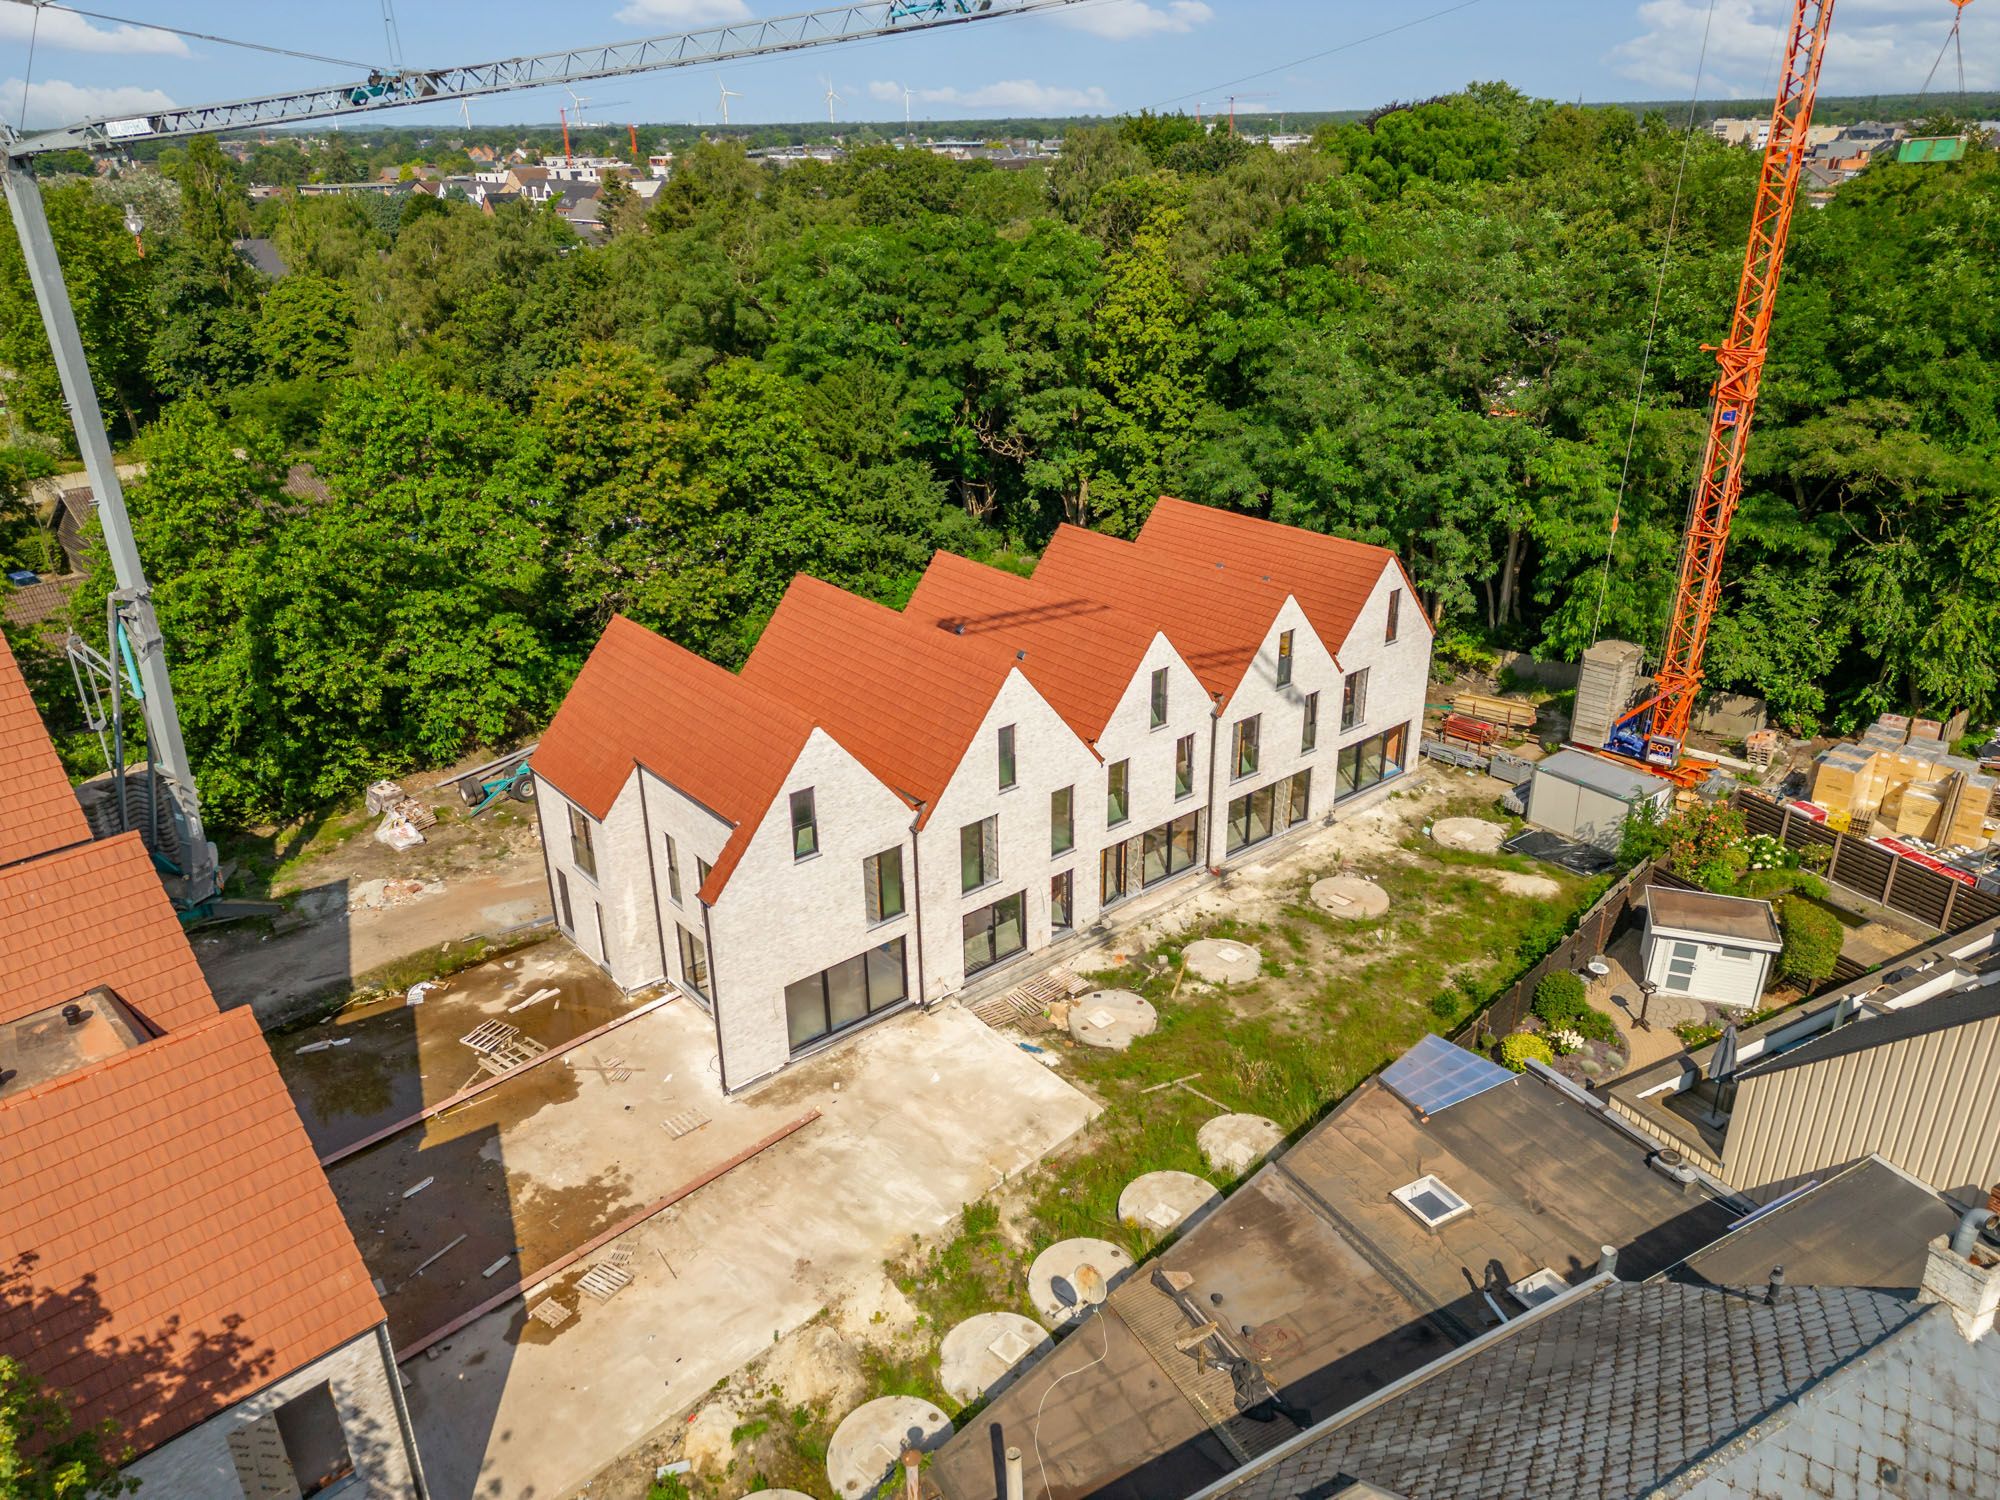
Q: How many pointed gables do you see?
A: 5